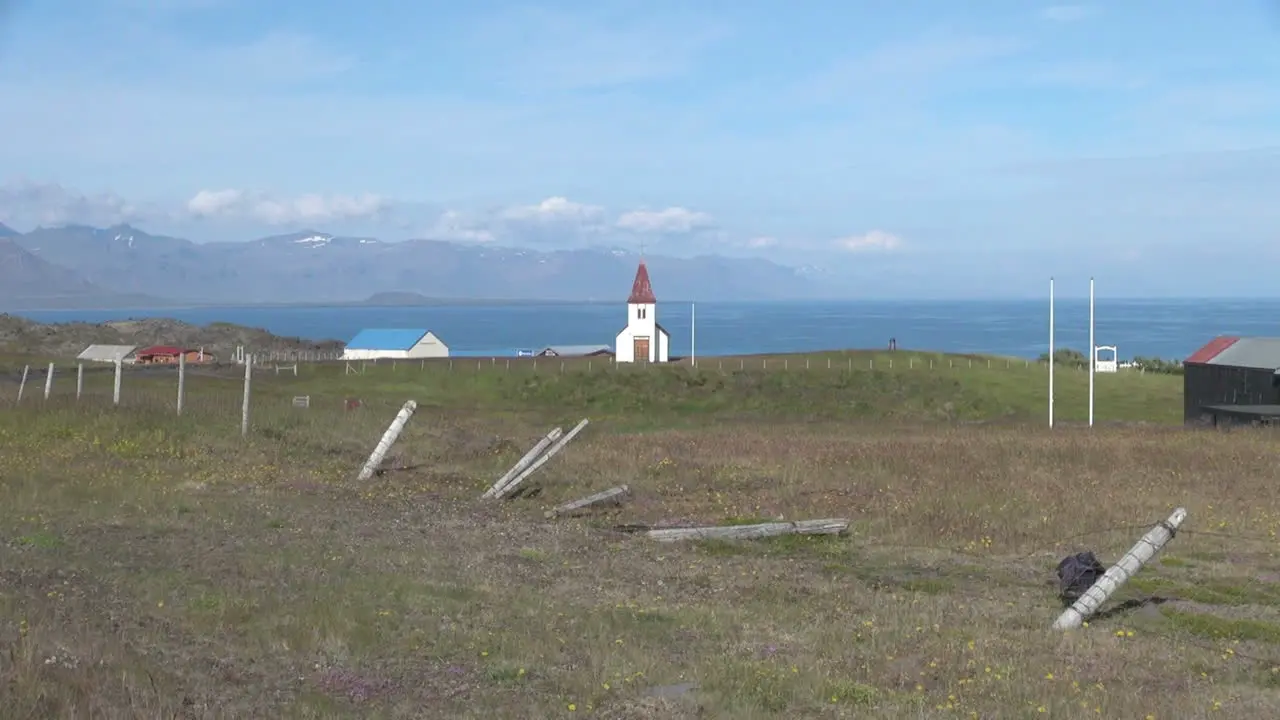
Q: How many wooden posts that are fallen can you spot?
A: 6